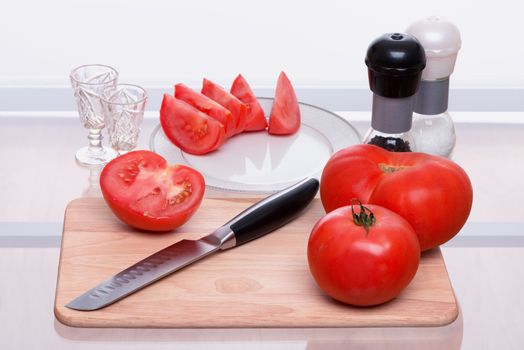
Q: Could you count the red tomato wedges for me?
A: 5